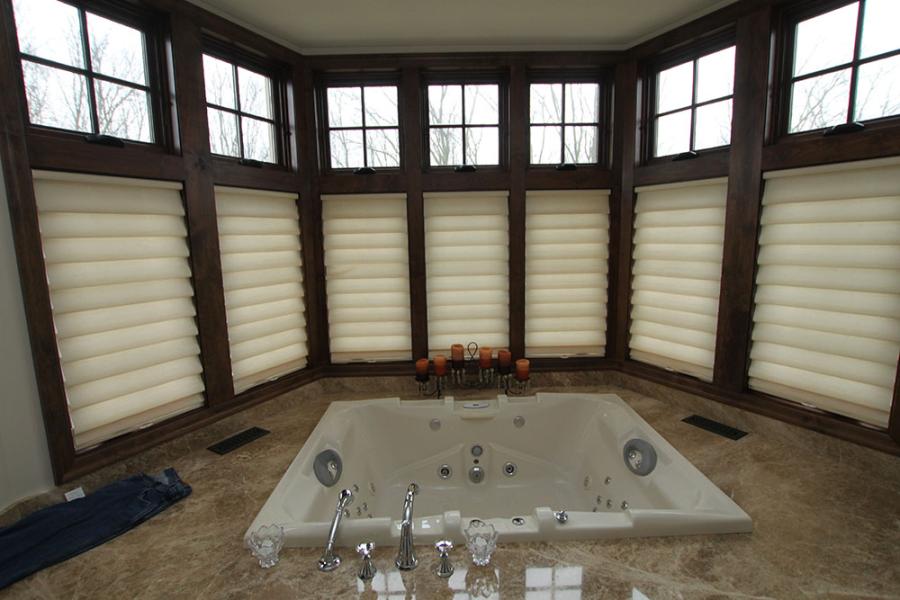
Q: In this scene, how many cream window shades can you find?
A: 7